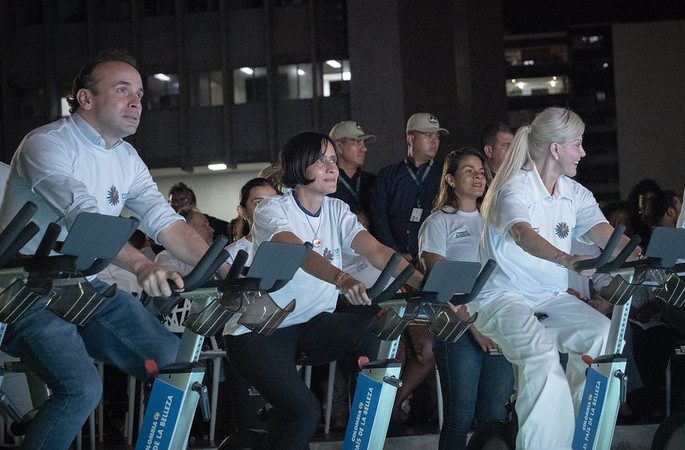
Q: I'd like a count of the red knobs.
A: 3